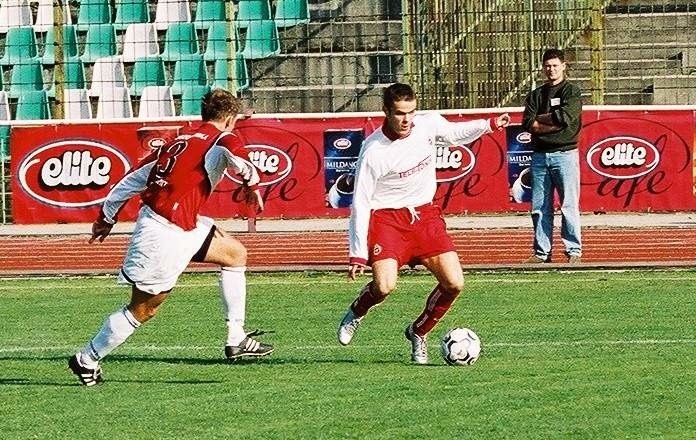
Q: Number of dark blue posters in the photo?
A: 2